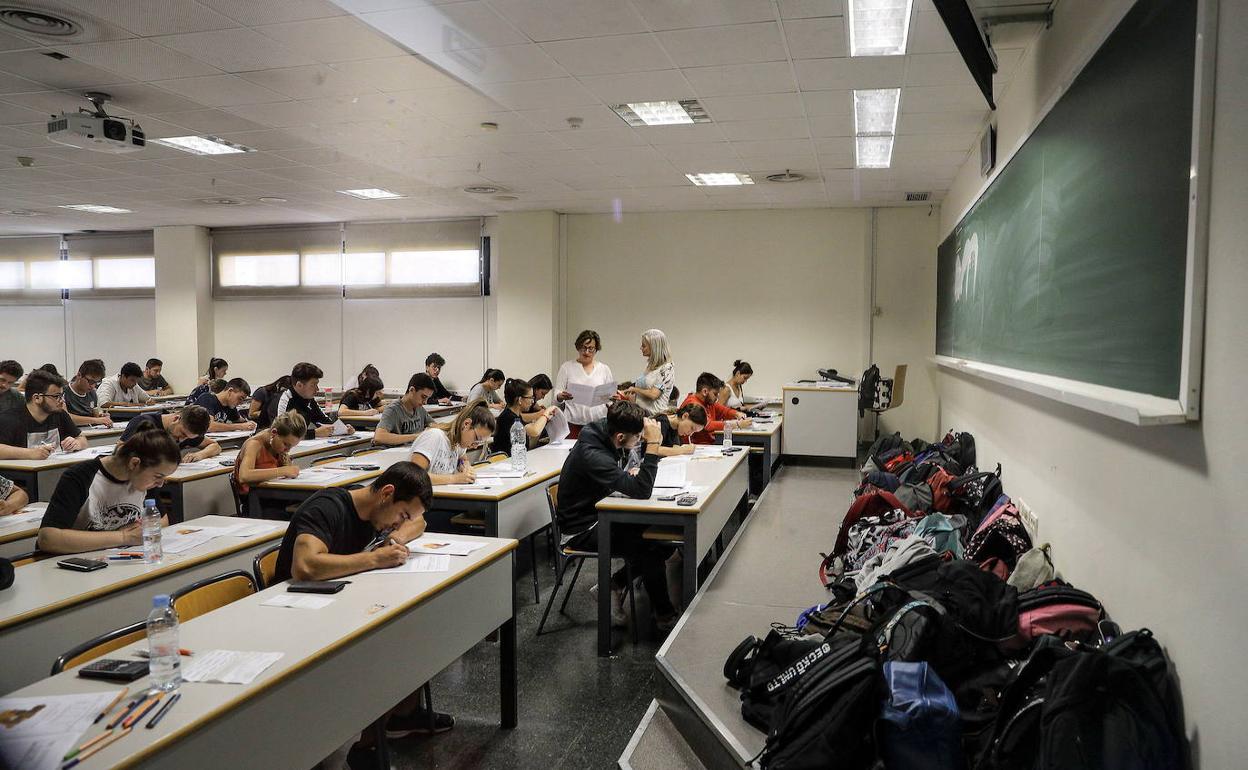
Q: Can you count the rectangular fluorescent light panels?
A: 7